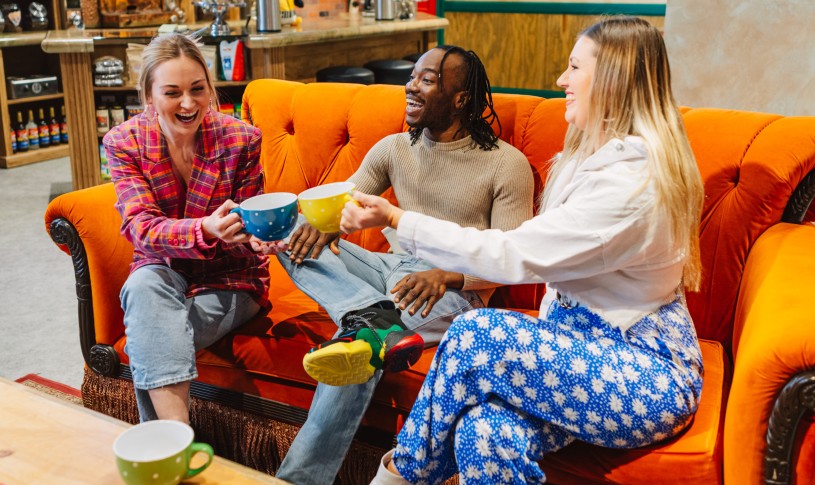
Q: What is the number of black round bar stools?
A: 3